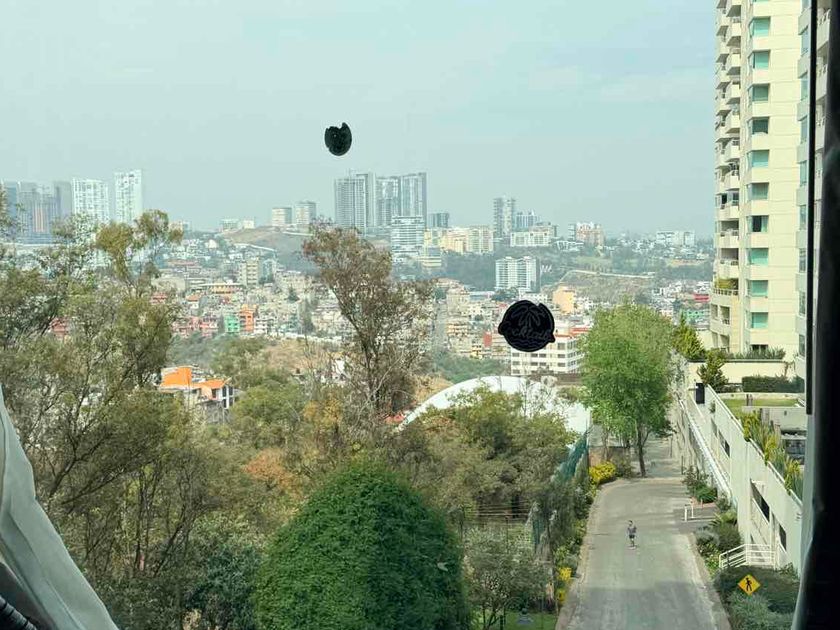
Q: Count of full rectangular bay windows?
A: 10